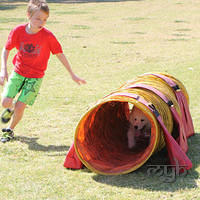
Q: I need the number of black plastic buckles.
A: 3